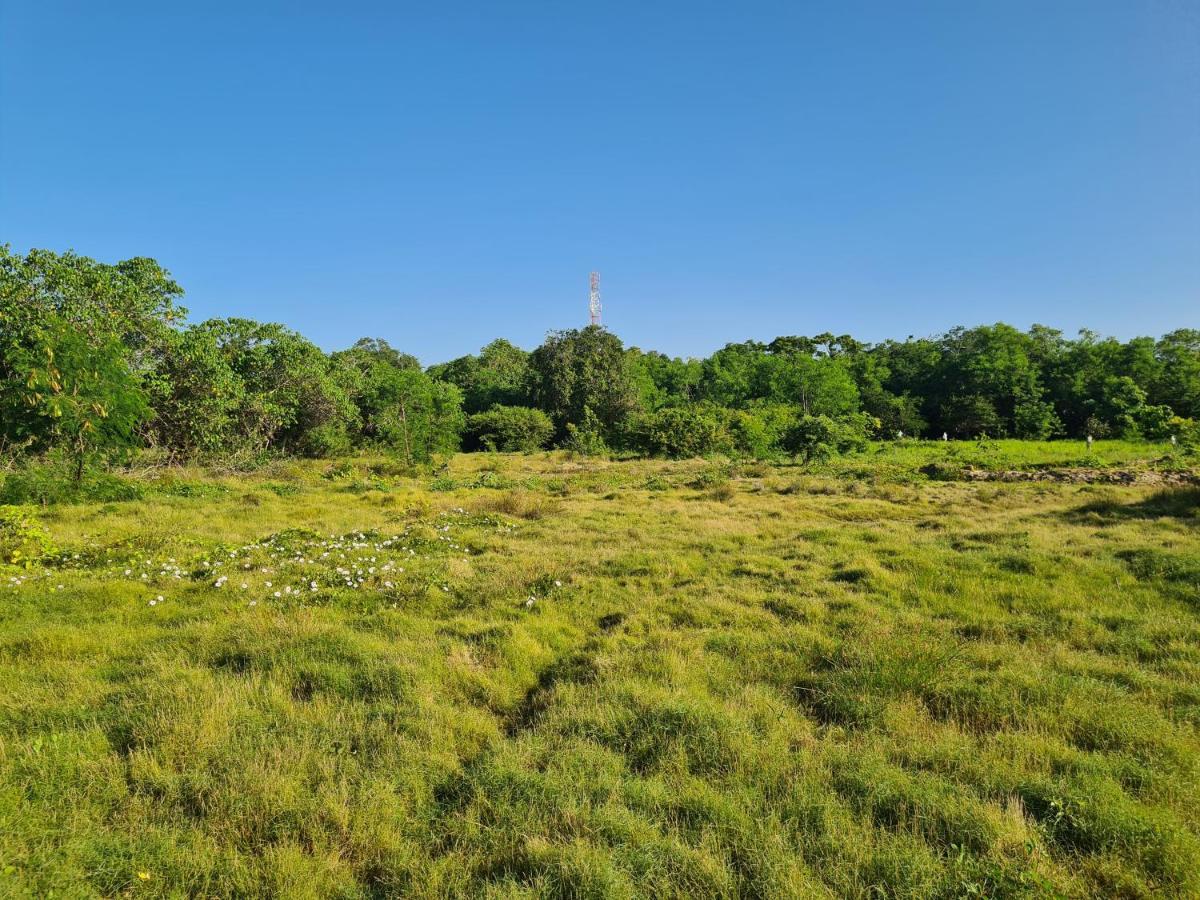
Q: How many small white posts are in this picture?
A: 4